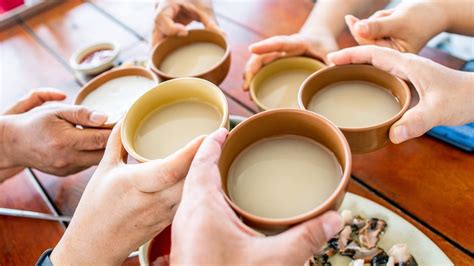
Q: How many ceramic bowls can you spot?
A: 6